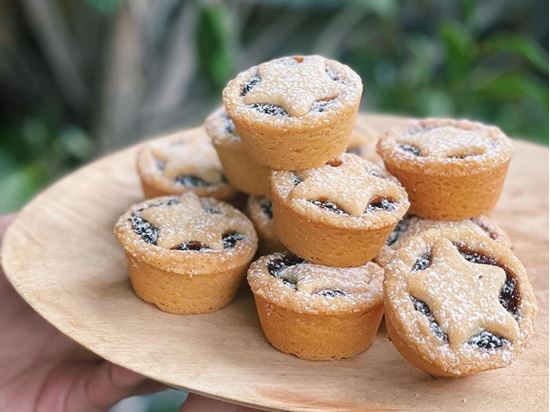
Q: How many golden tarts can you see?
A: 11